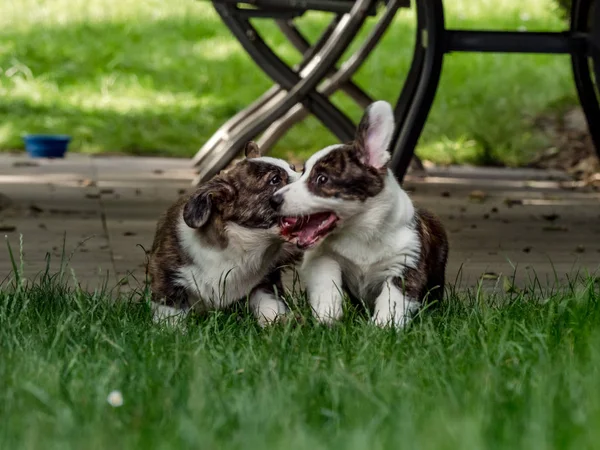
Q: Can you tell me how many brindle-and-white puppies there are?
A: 2